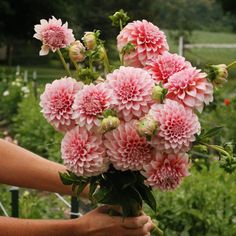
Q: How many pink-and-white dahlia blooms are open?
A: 11